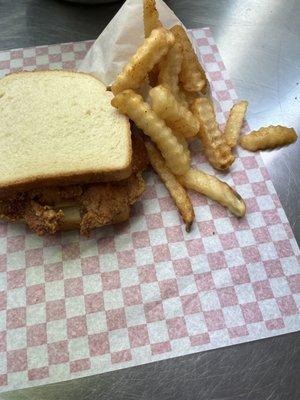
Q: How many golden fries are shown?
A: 11